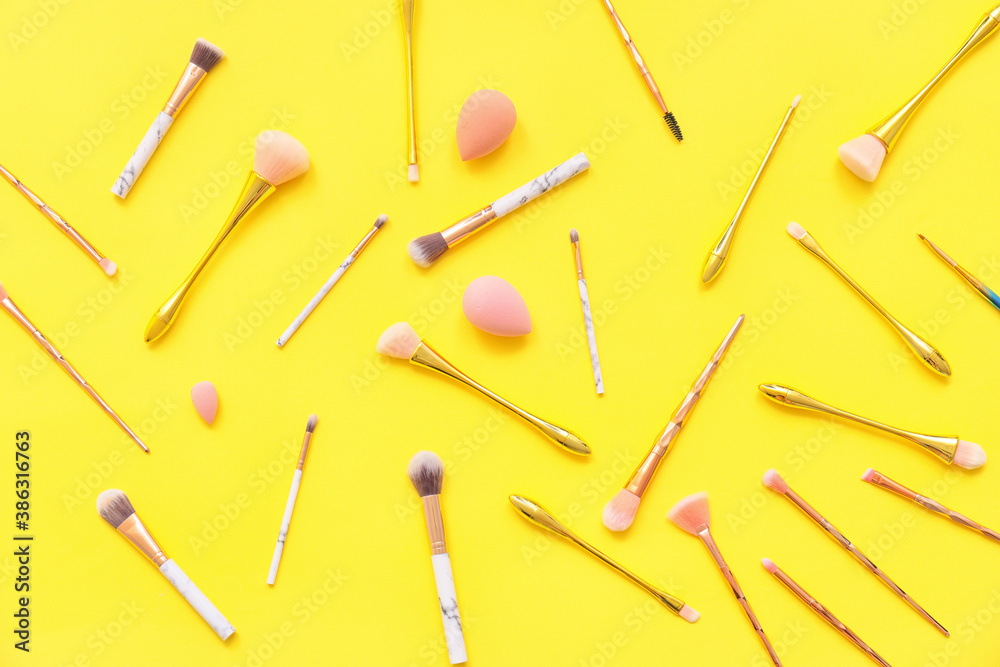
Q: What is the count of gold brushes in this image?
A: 8